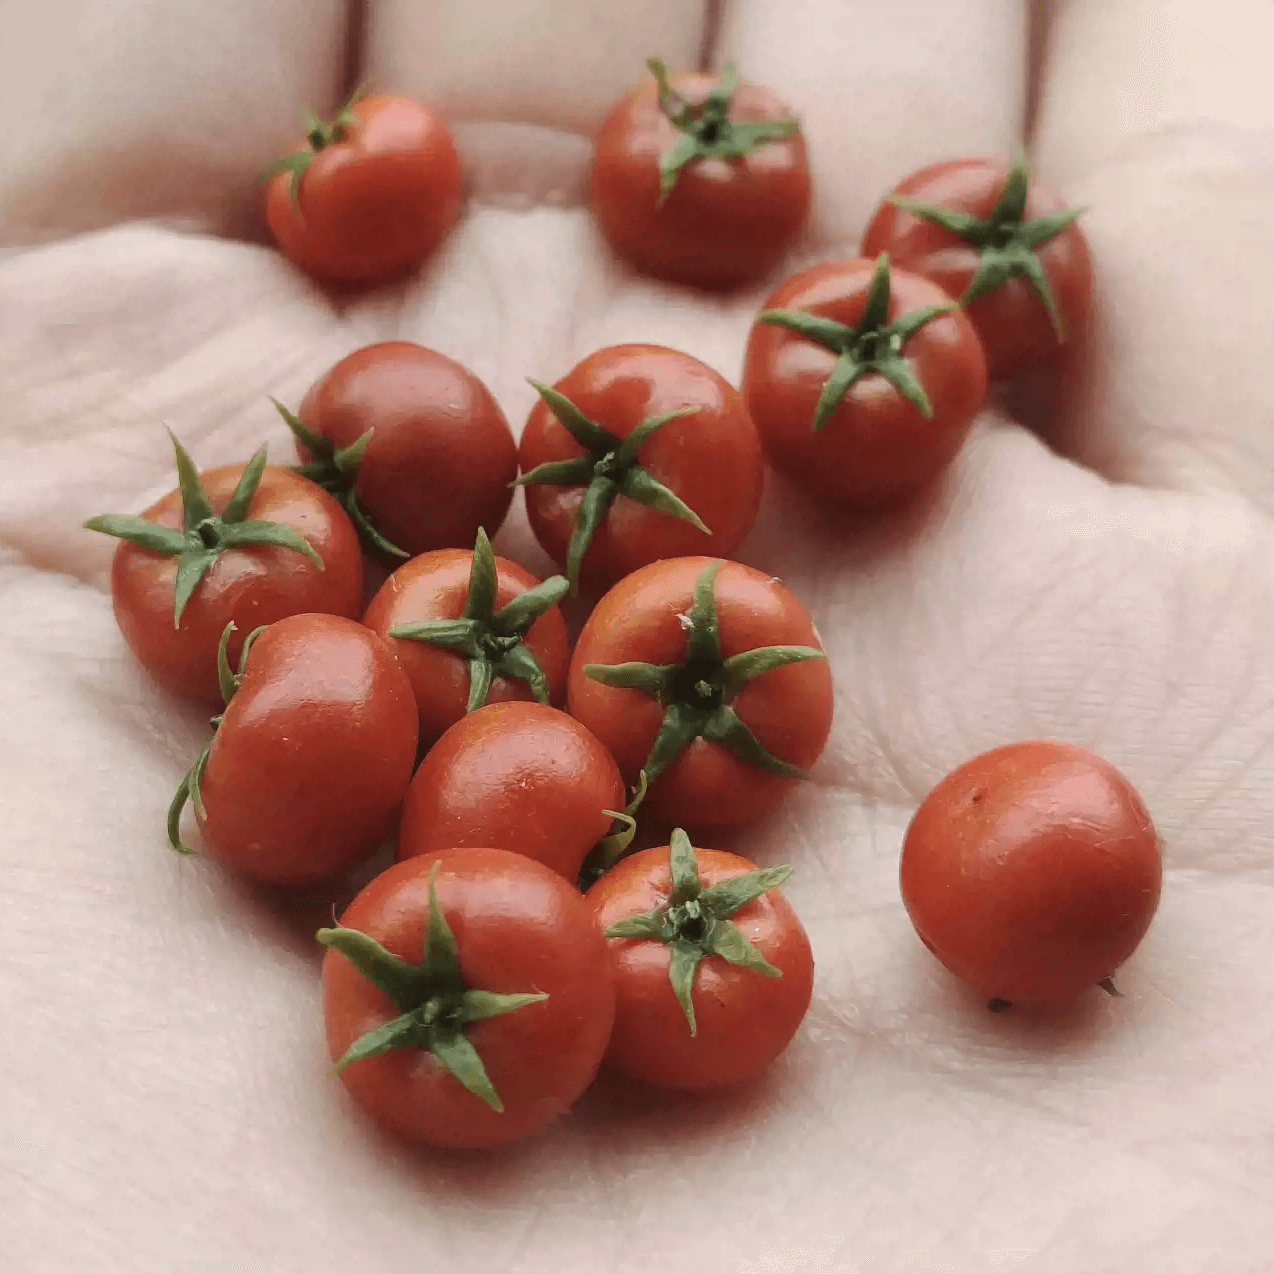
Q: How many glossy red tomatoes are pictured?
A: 14